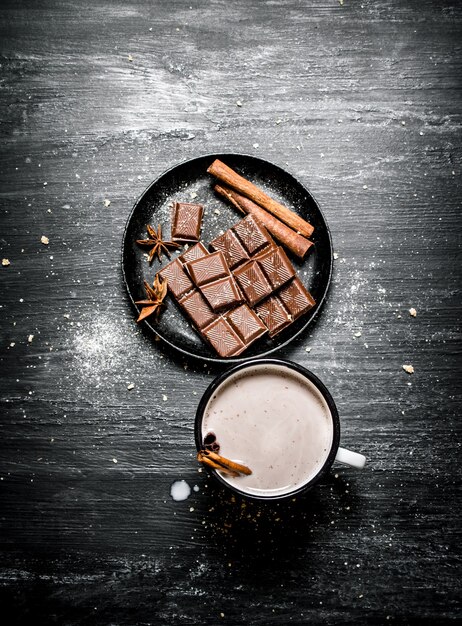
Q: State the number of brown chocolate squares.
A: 14